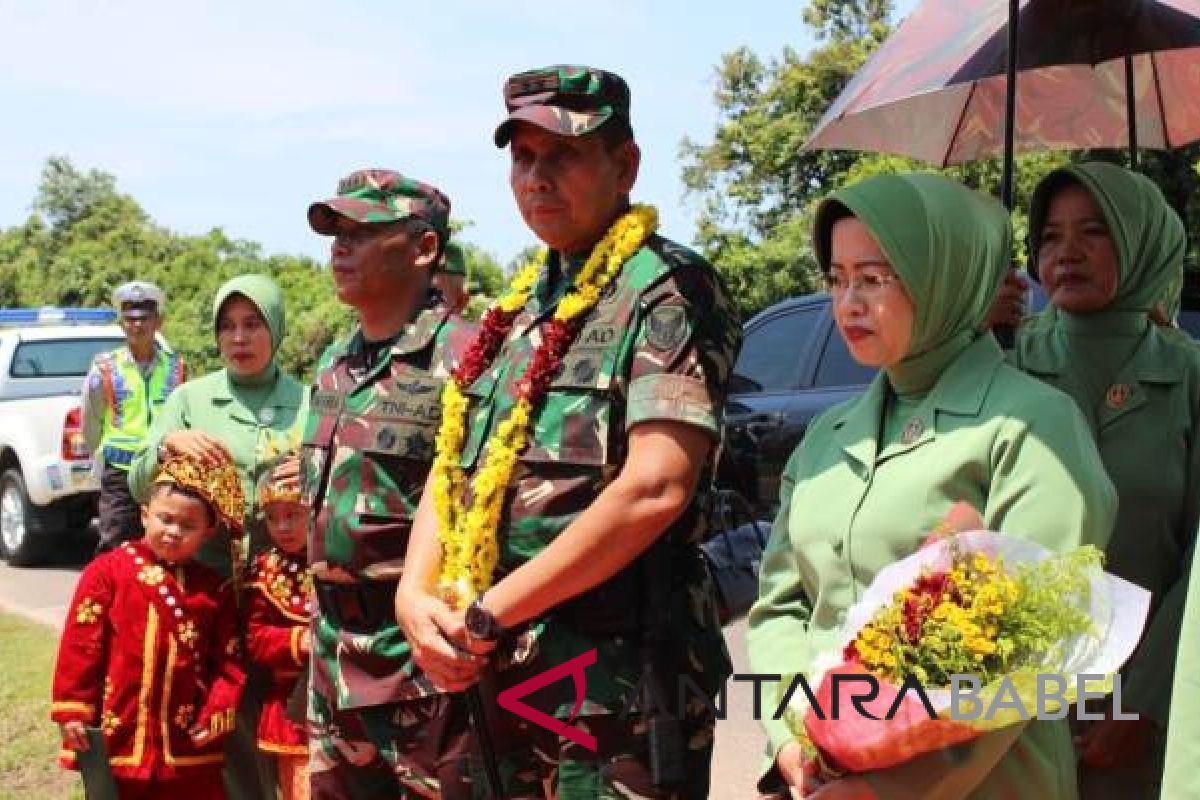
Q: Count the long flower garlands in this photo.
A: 1